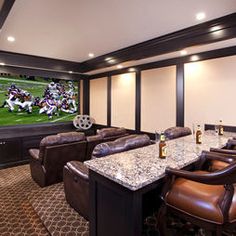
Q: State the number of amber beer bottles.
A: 3